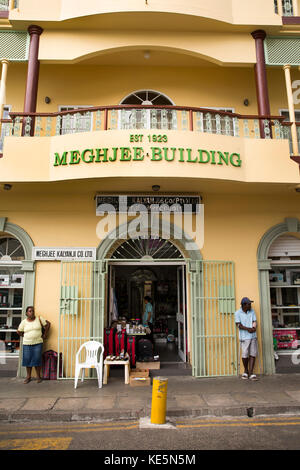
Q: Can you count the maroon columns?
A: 2